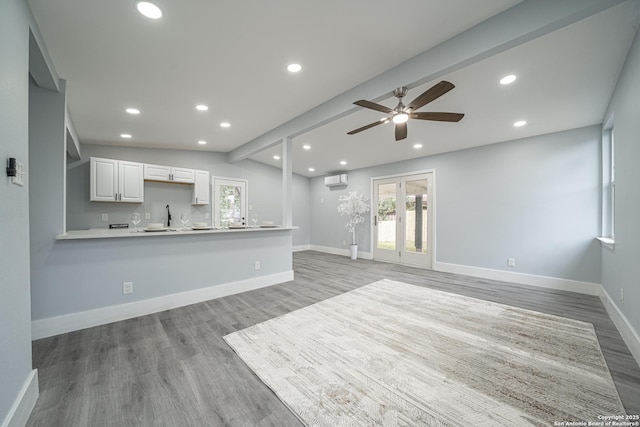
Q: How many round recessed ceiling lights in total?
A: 14